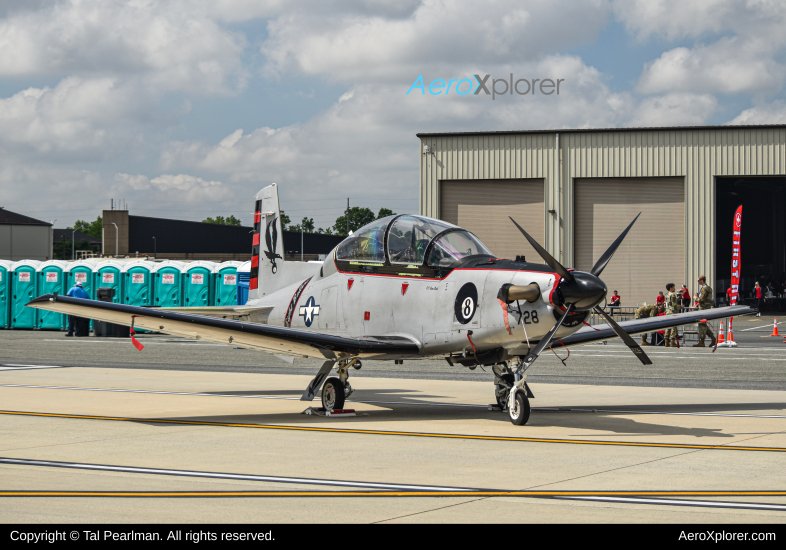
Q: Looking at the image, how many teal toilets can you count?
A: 9